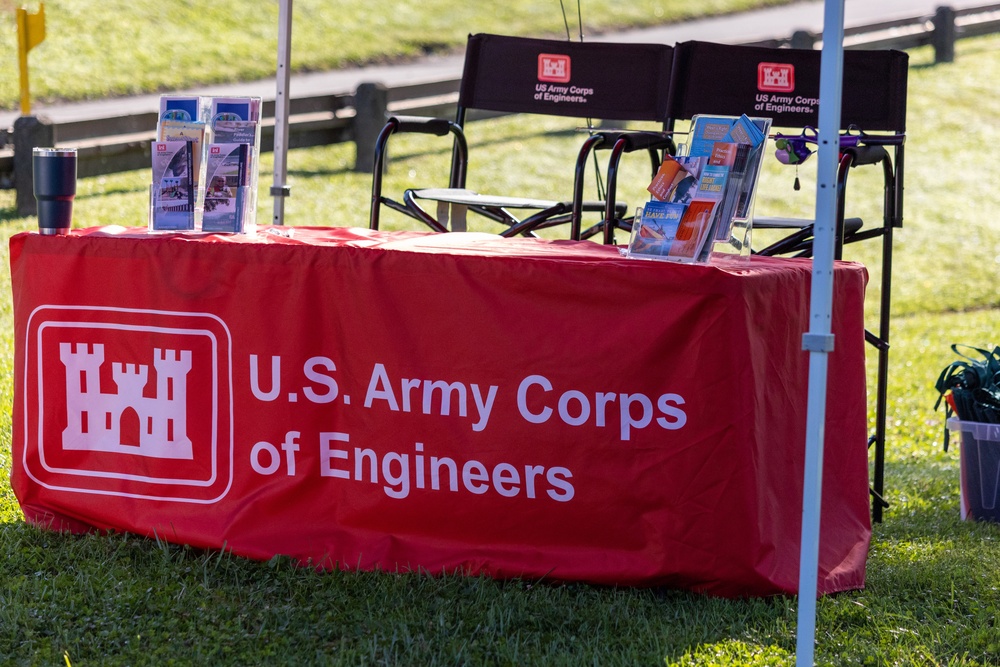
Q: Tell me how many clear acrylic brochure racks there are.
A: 2